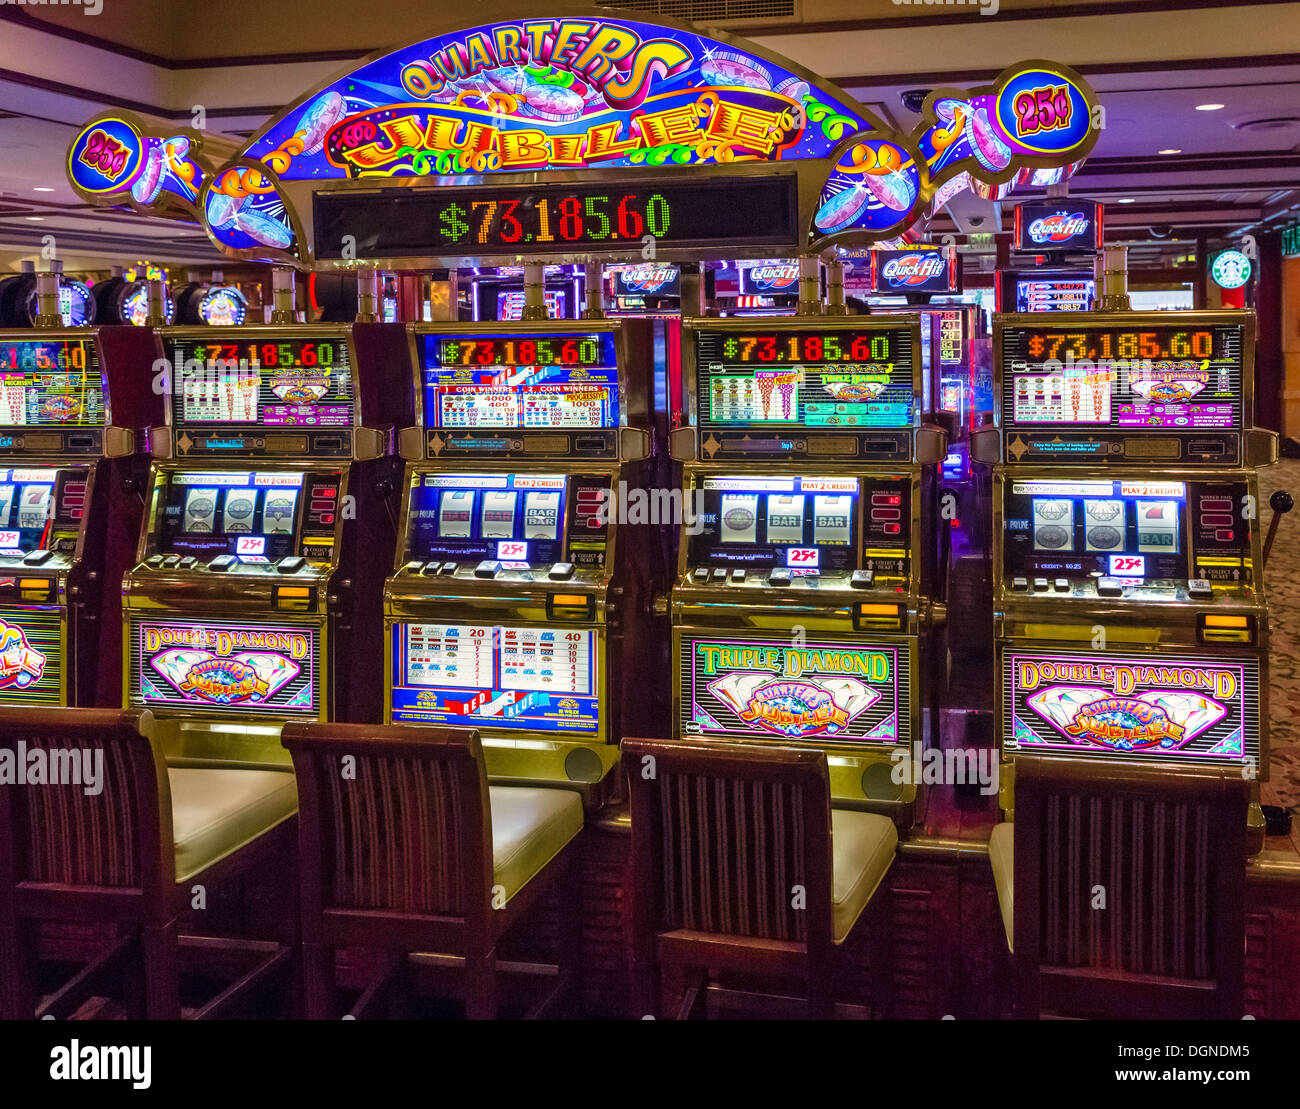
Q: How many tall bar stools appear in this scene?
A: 4